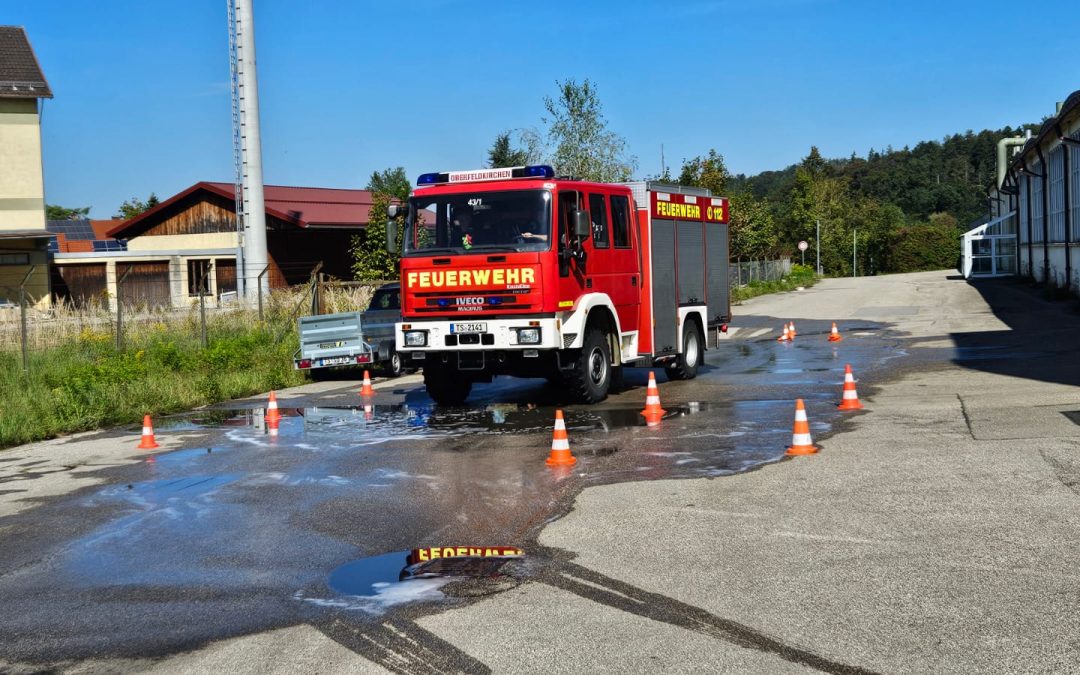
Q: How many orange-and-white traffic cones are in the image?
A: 10